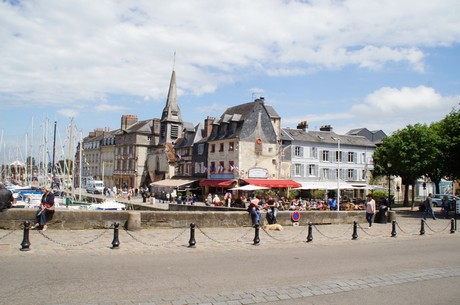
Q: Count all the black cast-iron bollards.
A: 9